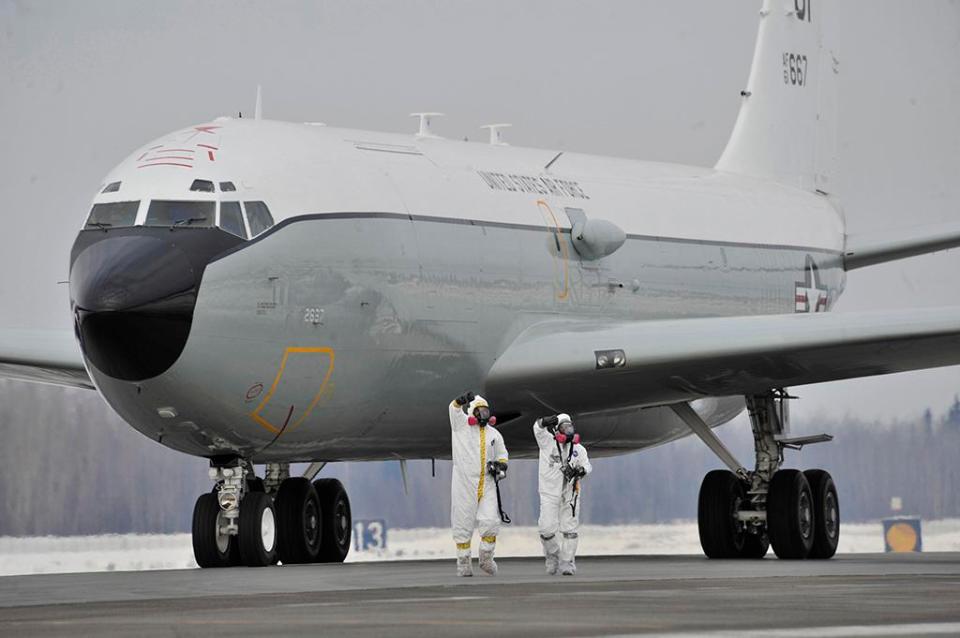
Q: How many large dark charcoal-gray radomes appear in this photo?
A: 1